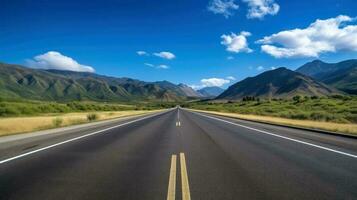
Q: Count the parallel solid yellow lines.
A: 2